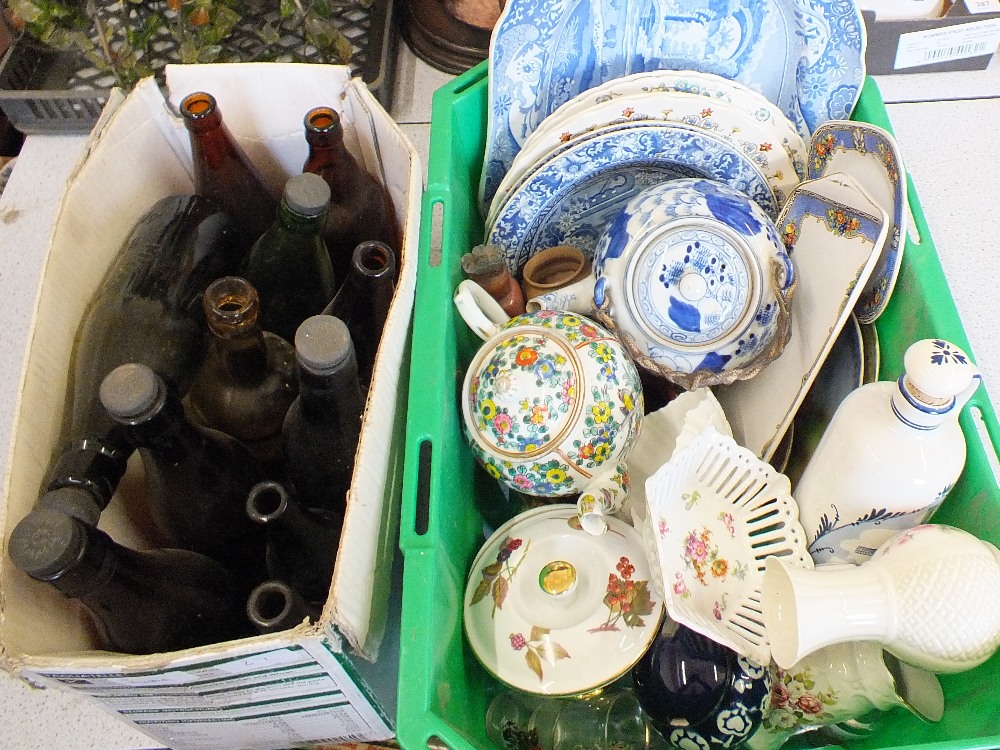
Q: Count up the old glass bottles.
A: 11